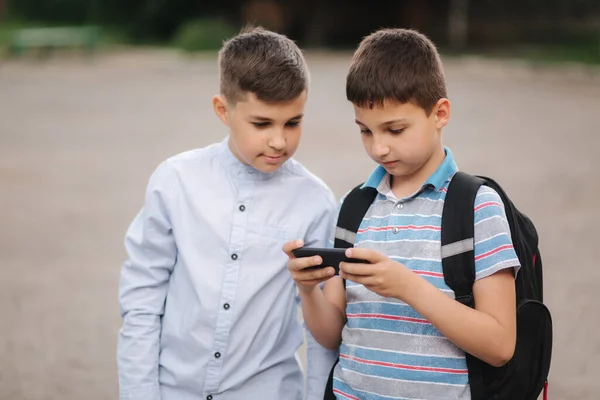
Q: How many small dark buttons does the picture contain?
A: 5